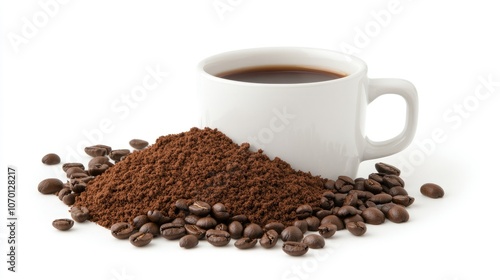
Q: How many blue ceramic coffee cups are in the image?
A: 0